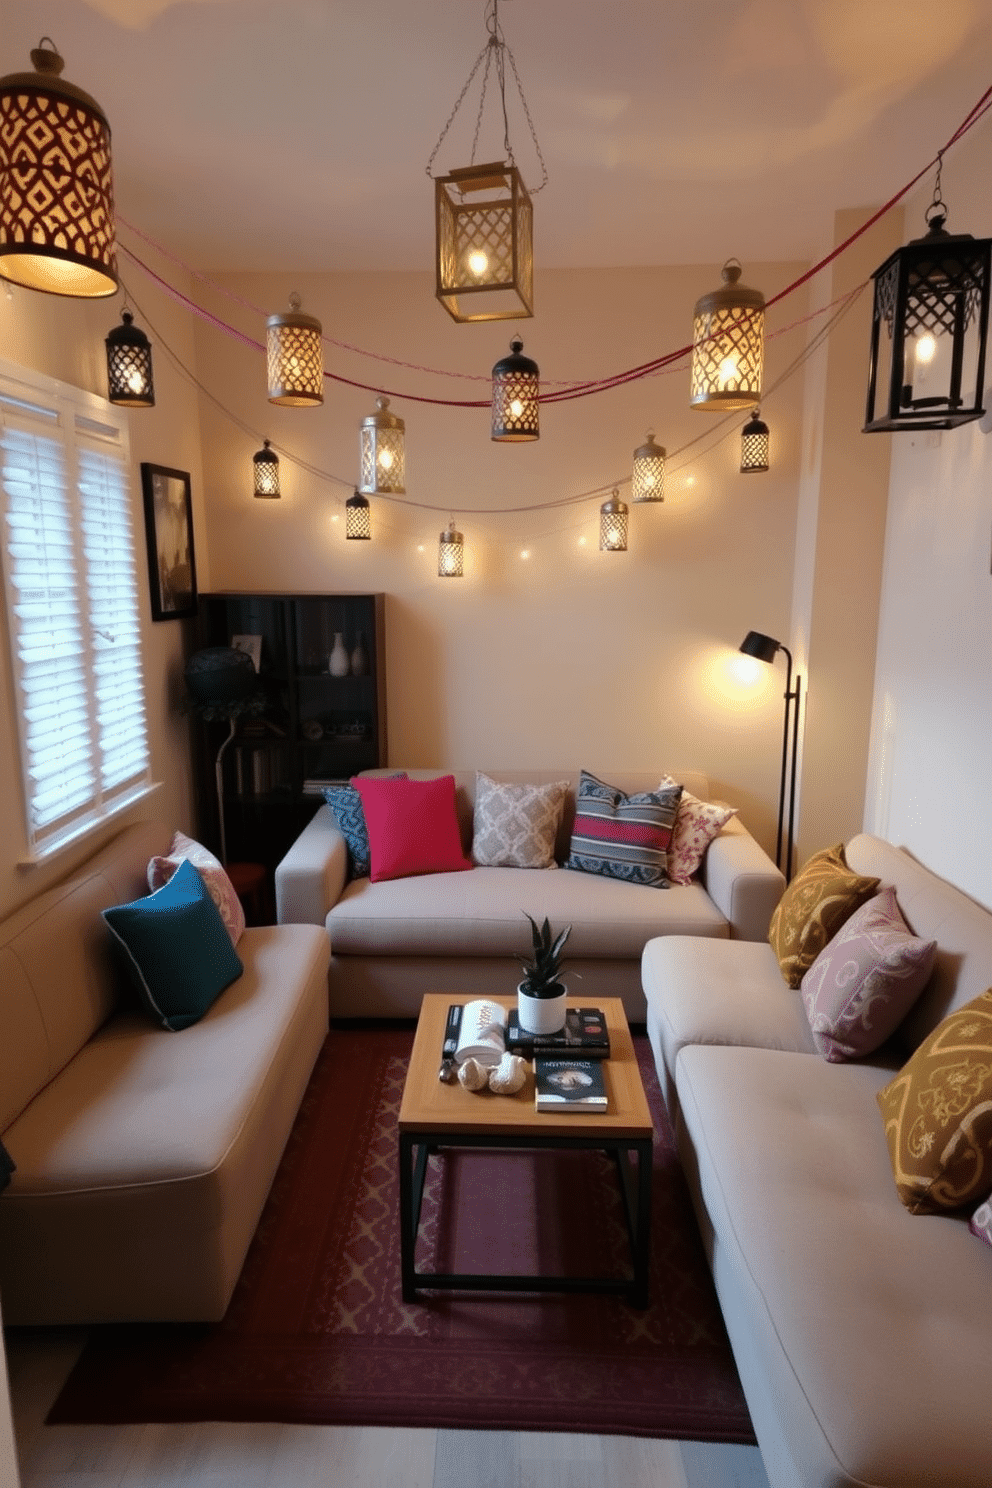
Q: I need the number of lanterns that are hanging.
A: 14